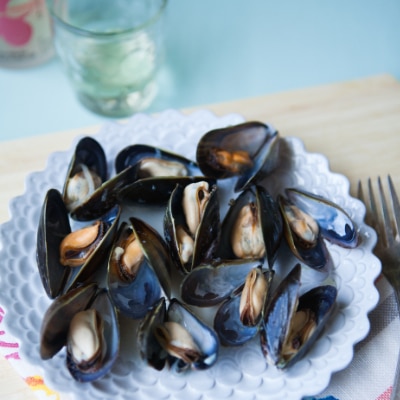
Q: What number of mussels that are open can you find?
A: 12